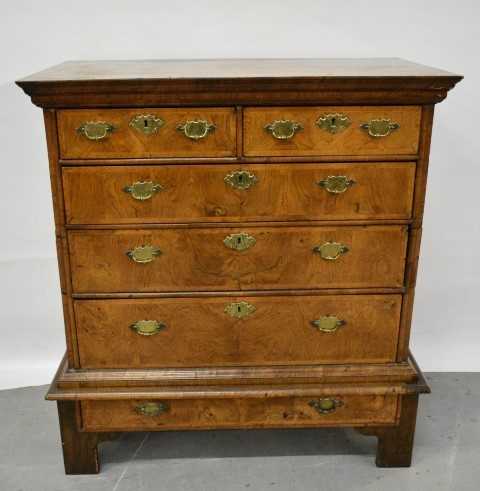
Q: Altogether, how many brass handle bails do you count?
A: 12